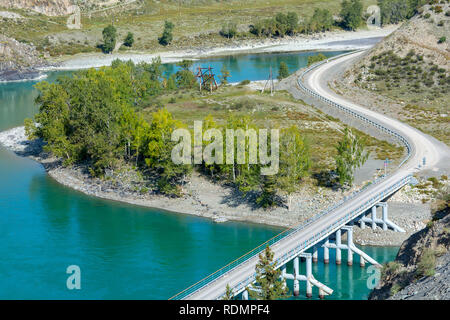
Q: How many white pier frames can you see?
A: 3